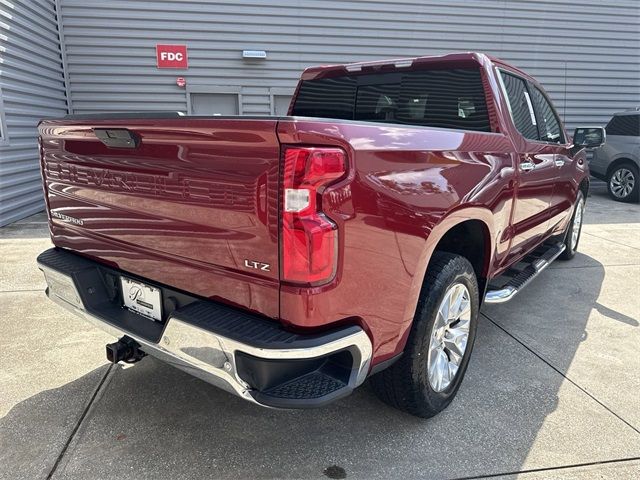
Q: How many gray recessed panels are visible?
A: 2